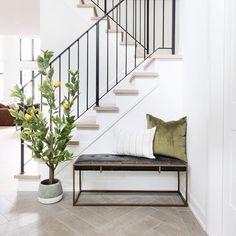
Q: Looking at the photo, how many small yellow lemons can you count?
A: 3